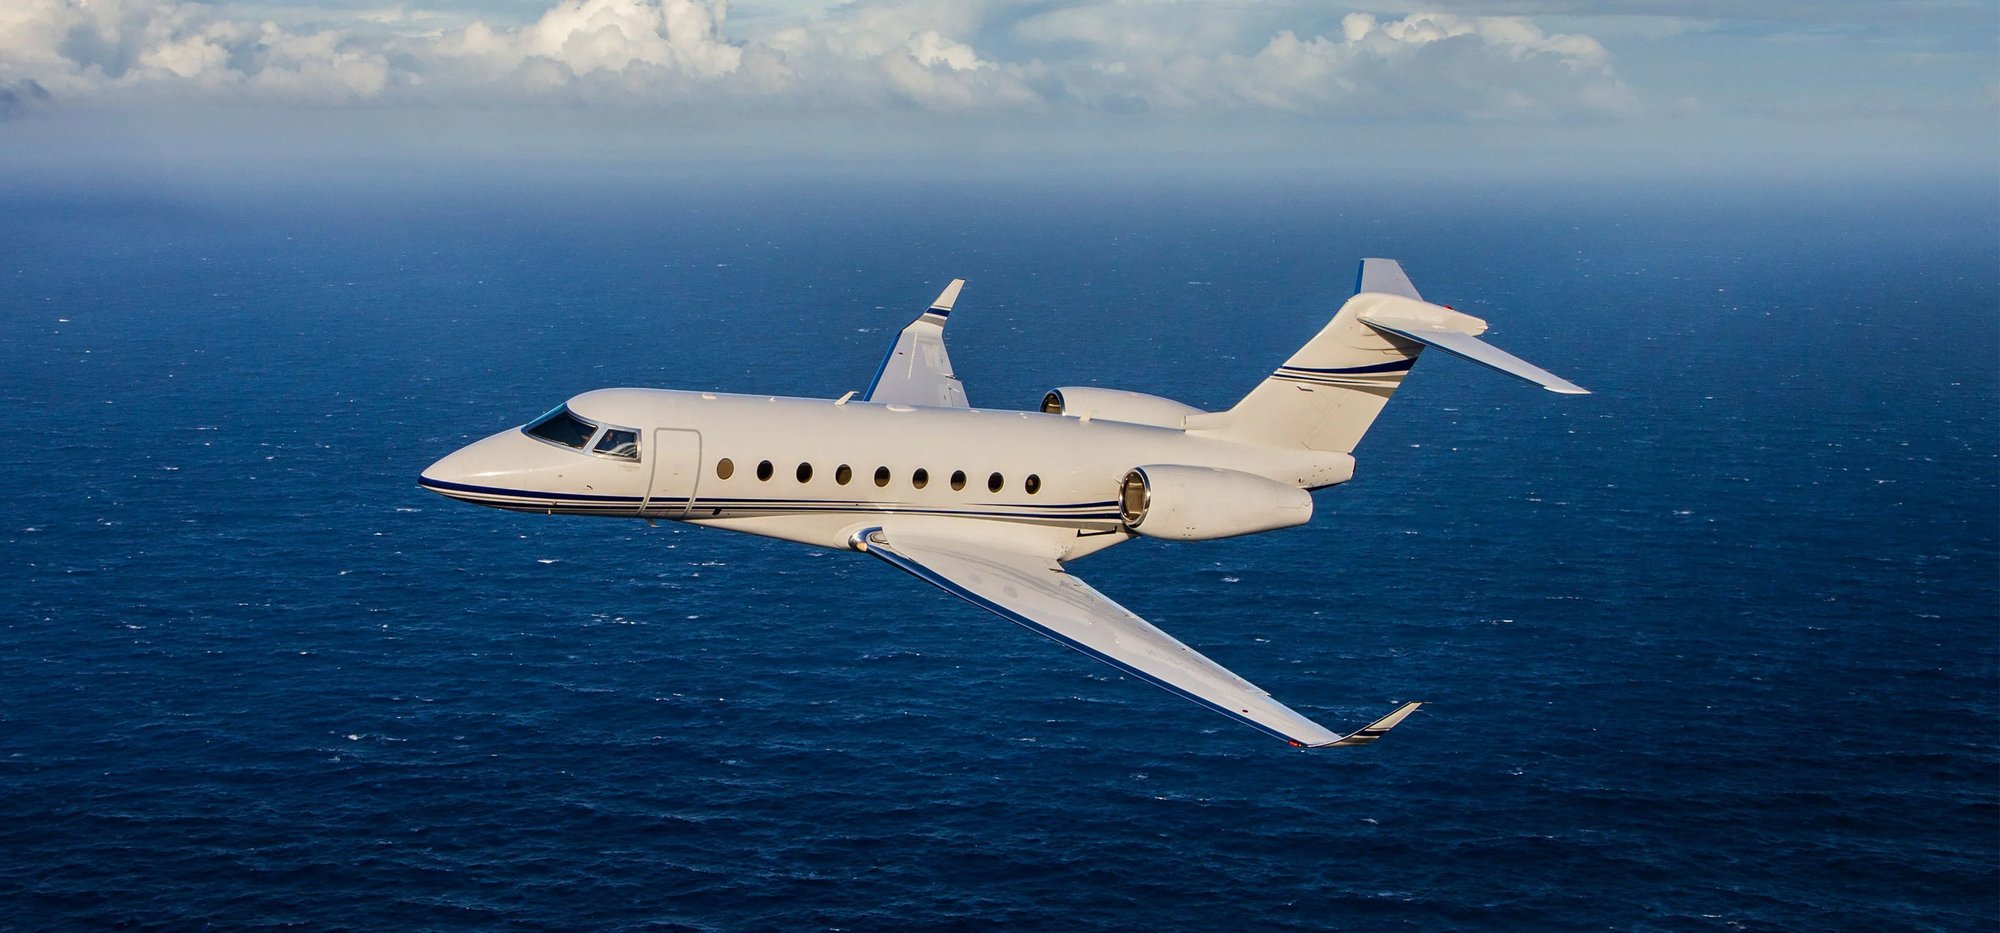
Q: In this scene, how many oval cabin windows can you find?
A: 9